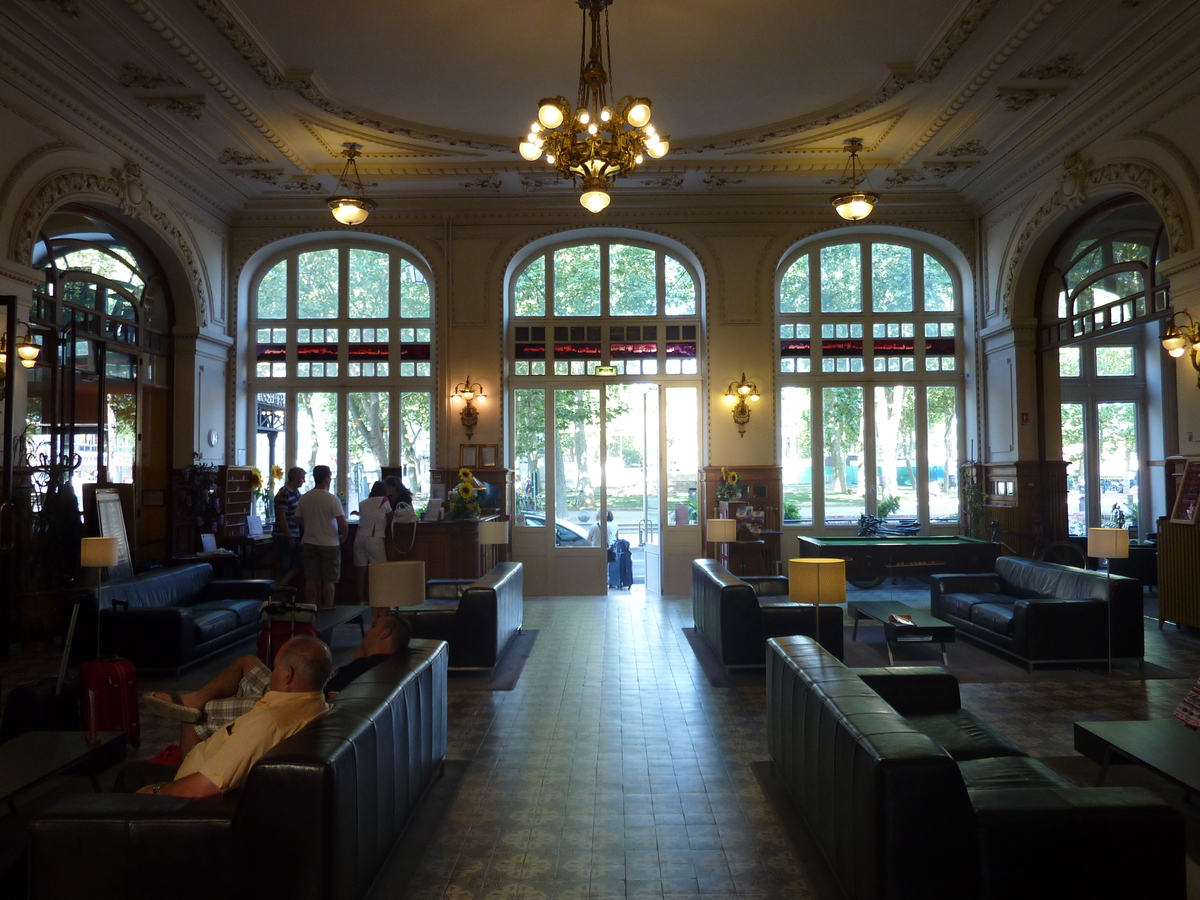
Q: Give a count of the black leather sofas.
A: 6